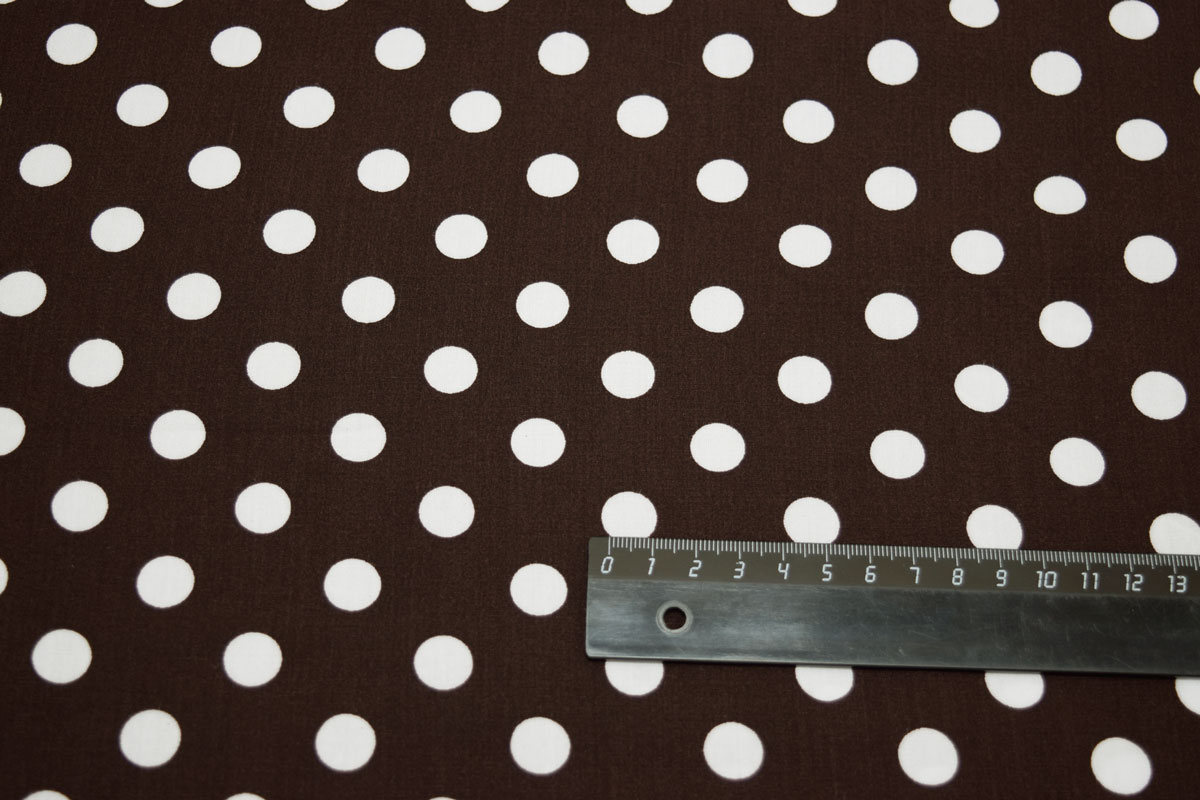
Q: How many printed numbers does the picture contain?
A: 14